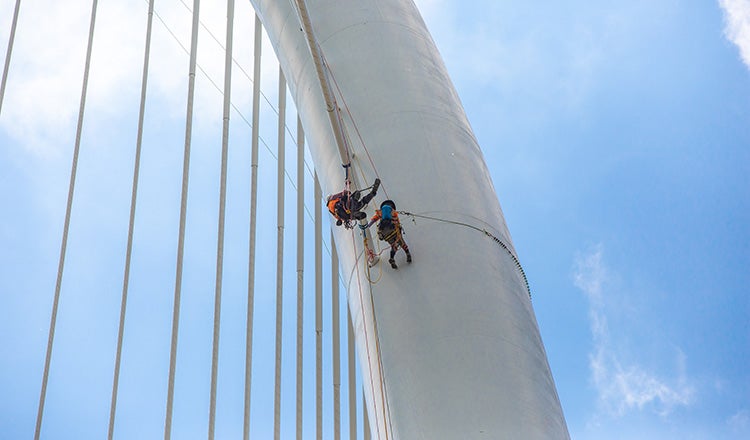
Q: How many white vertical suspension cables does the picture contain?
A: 12